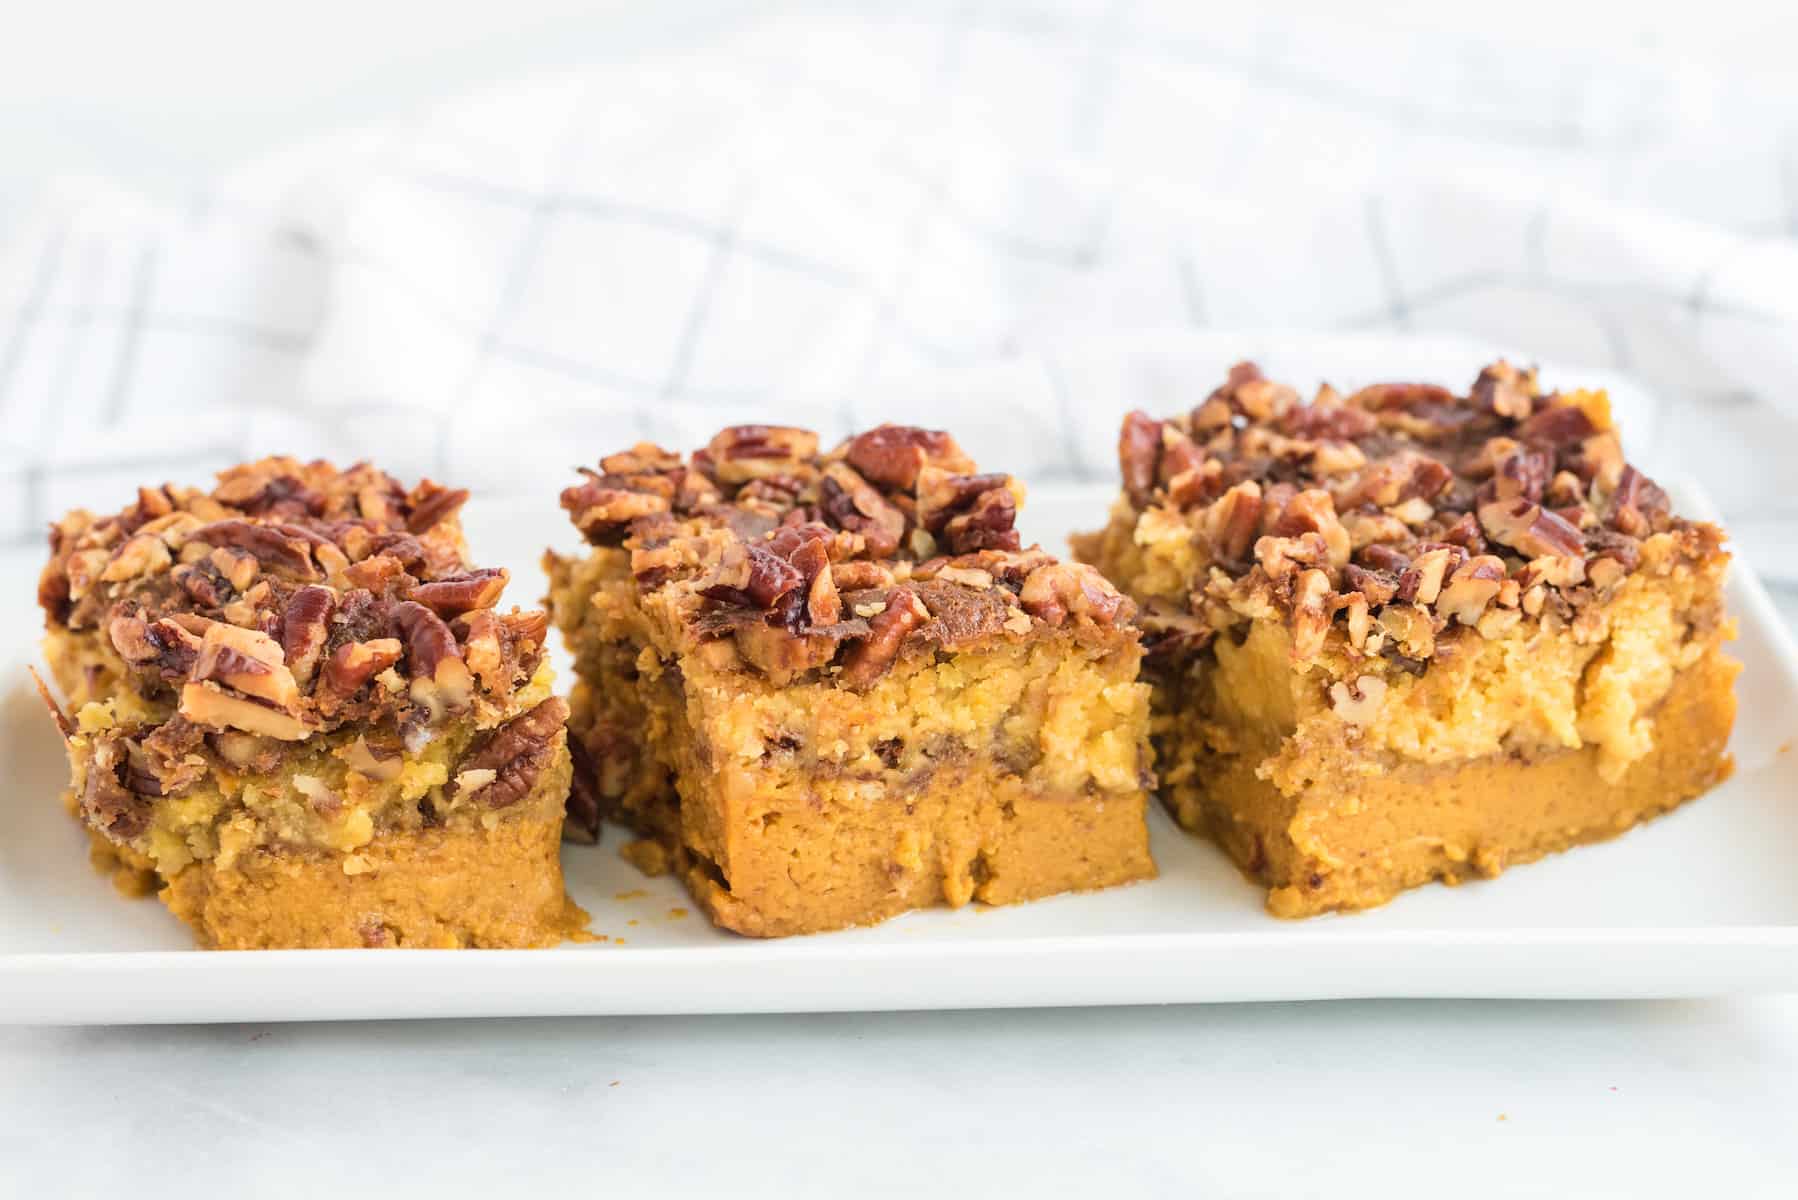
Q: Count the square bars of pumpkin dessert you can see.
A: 3